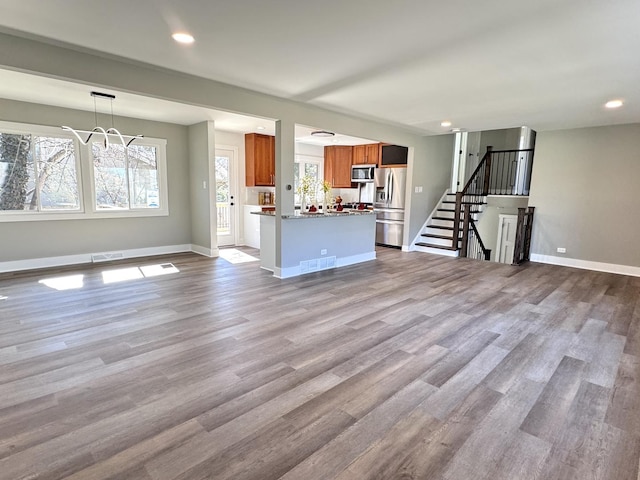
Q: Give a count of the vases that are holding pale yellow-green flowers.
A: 2